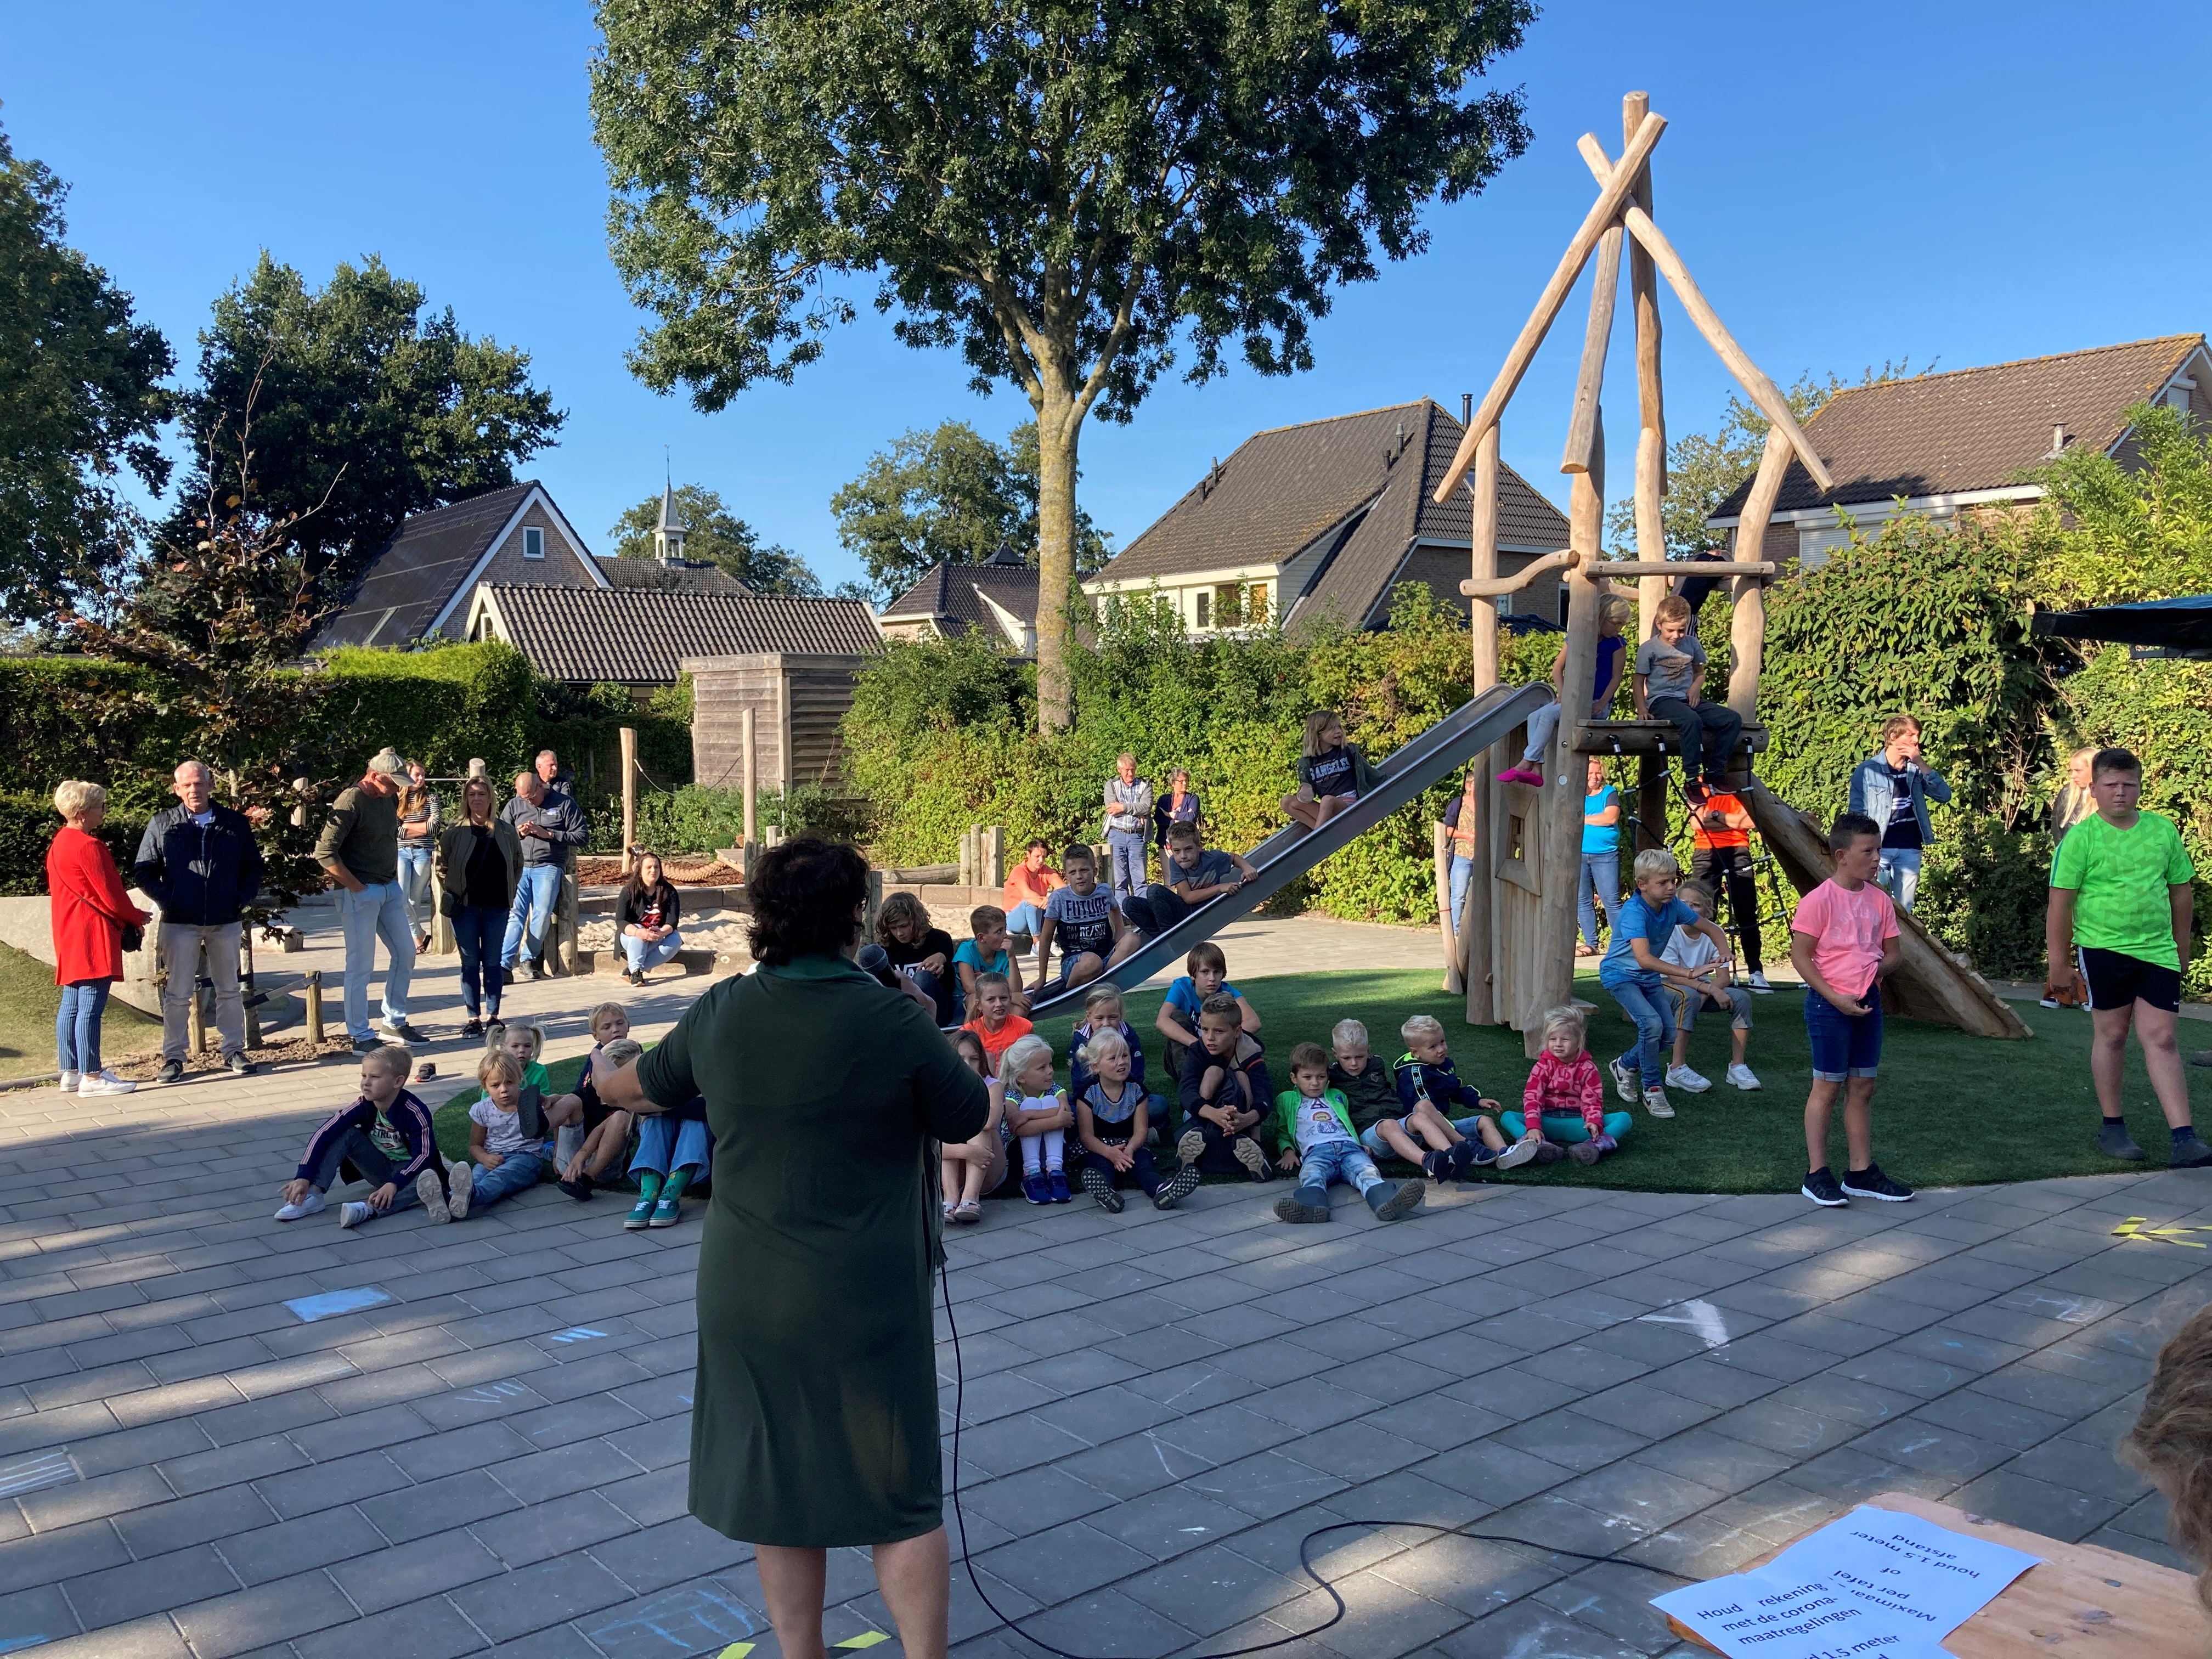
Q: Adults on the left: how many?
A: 8